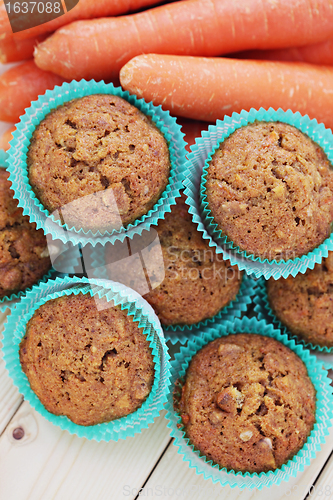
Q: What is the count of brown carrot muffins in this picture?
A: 7